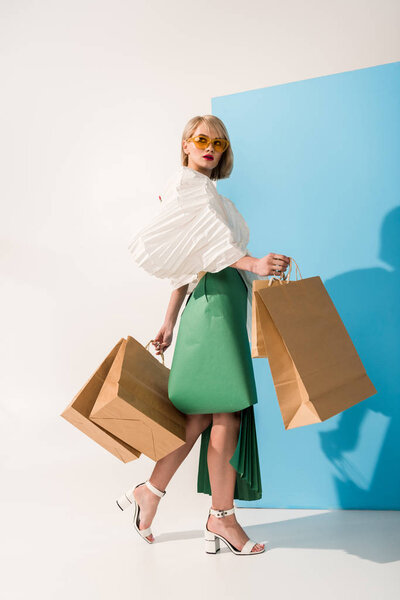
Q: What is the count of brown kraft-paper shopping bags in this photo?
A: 4